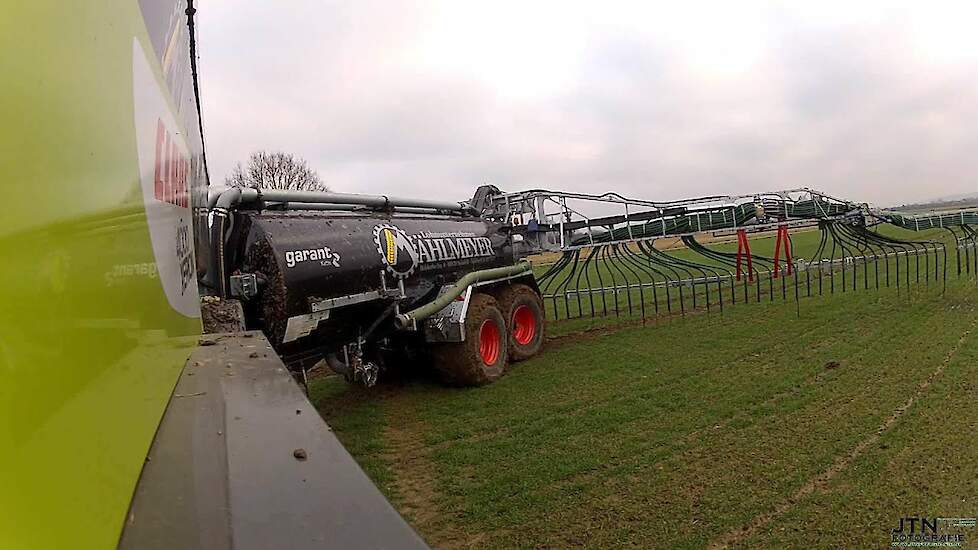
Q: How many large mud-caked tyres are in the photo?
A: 2